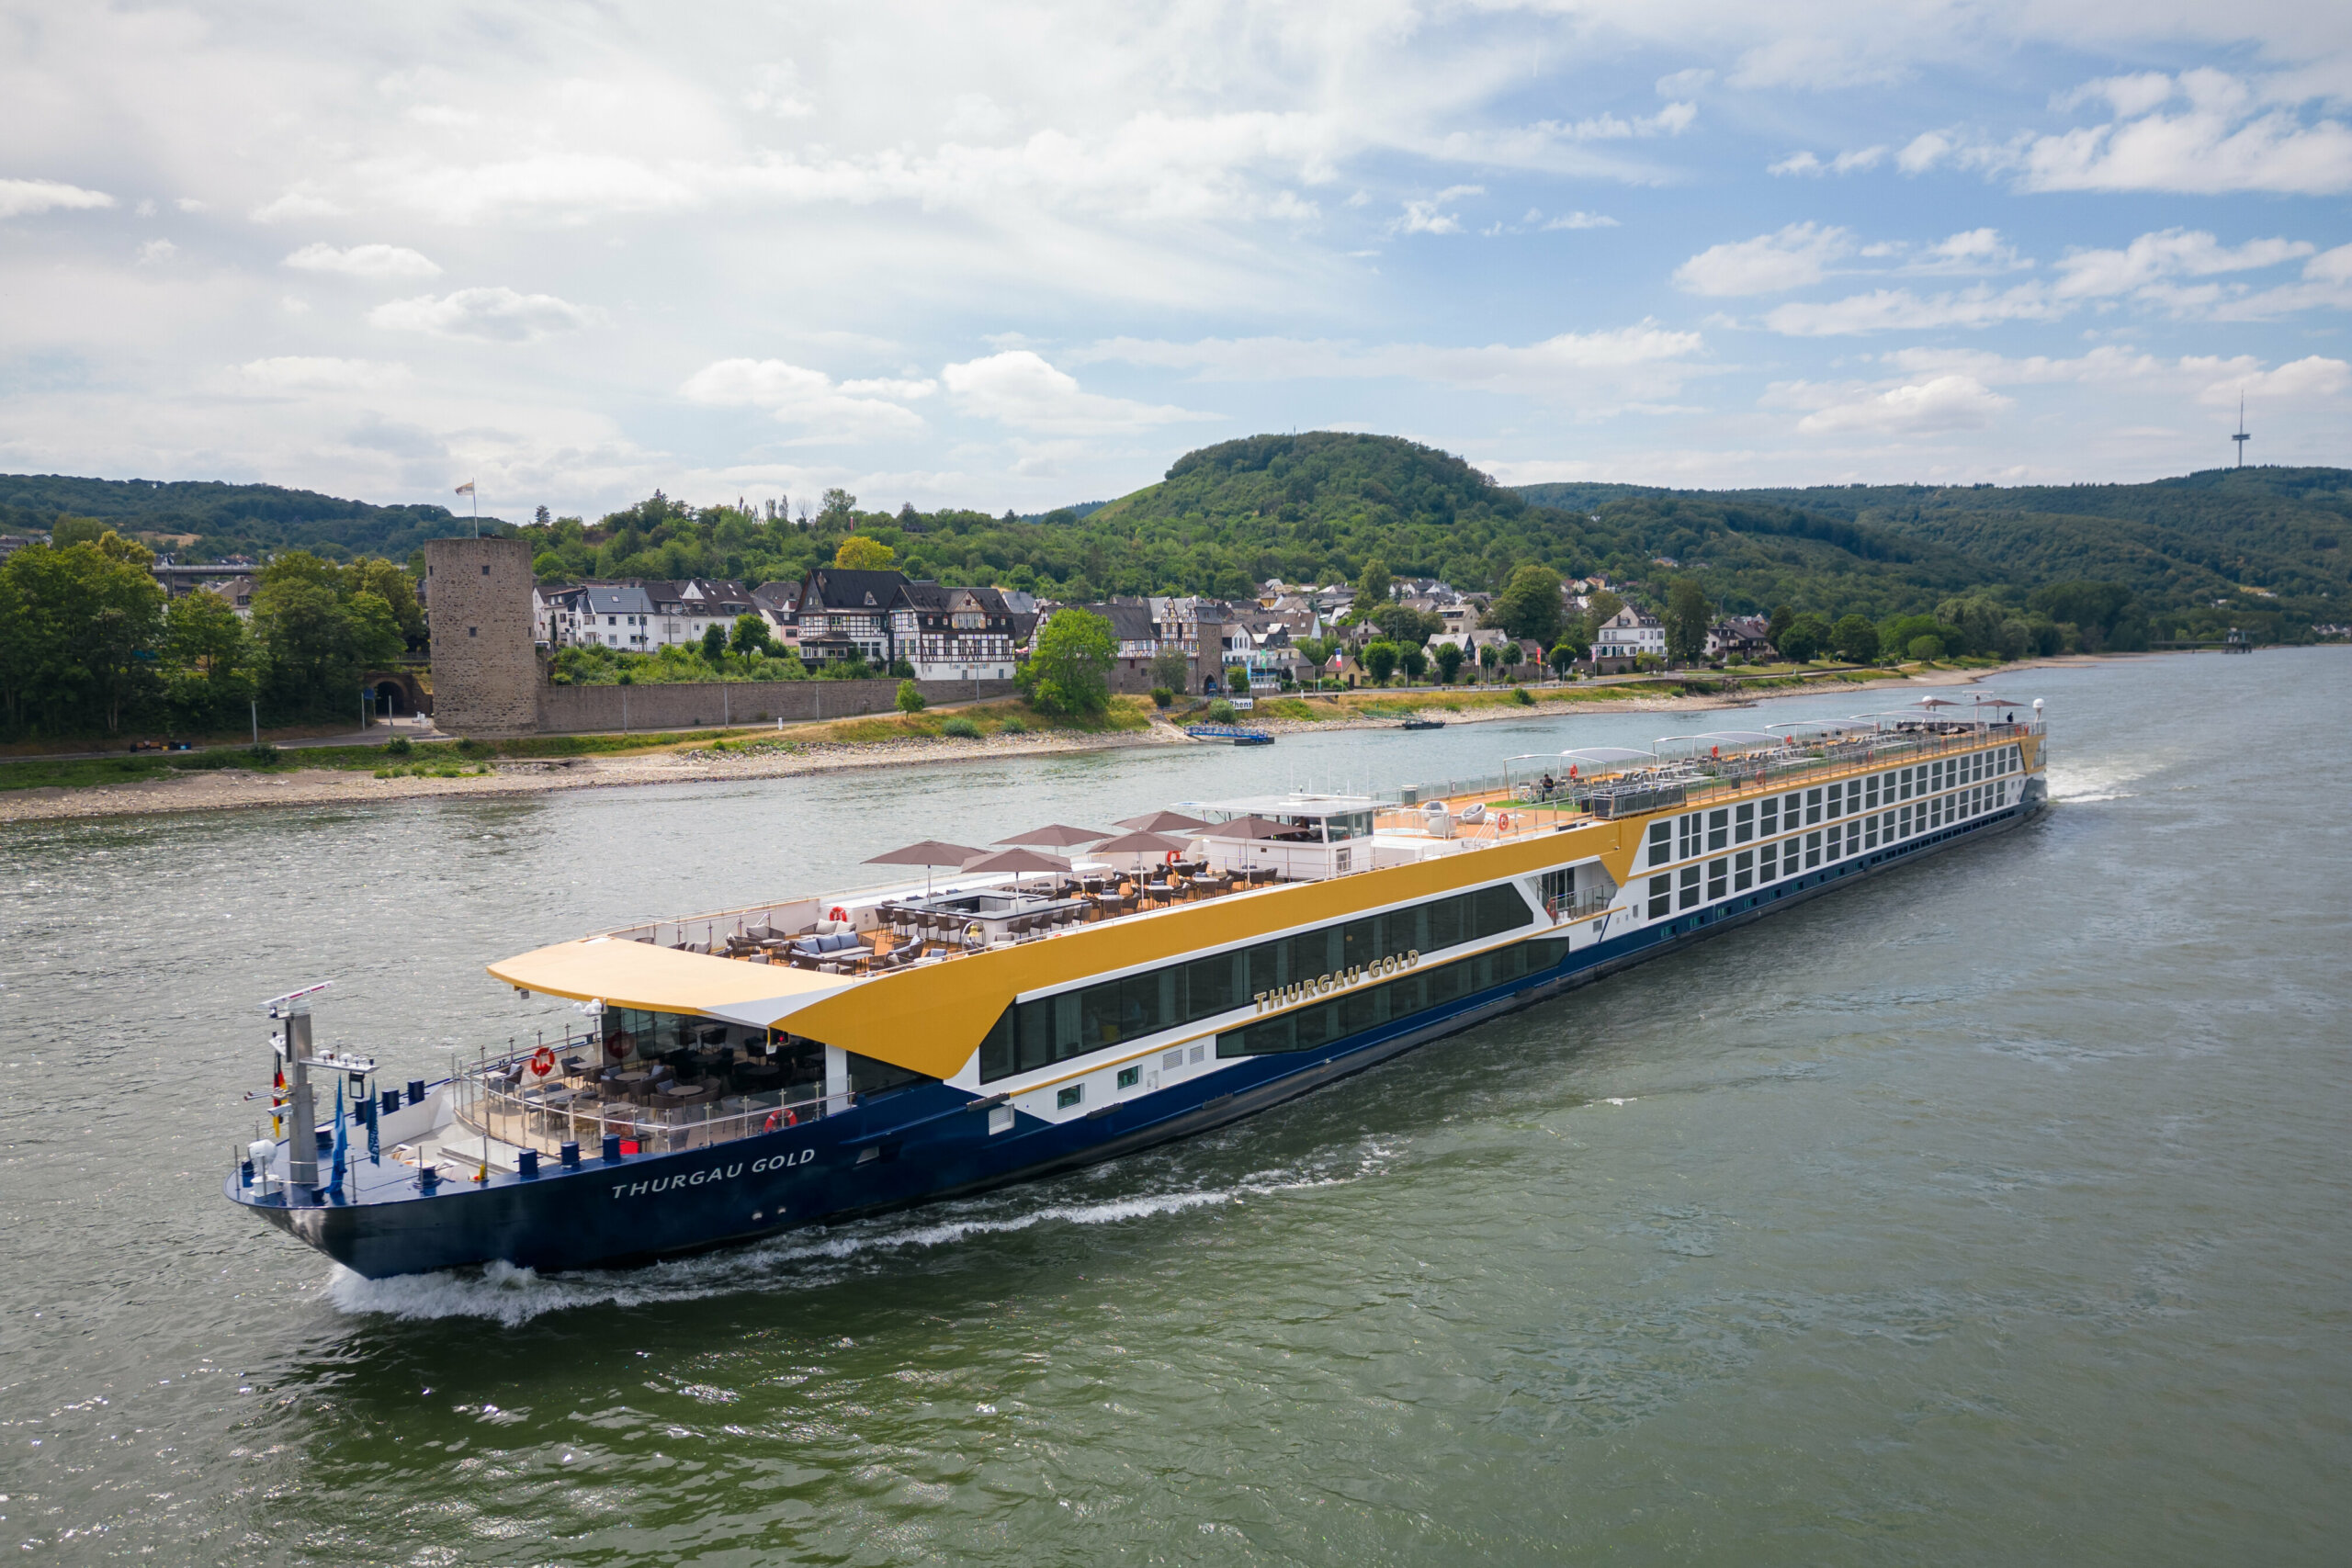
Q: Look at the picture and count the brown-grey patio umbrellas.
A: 8